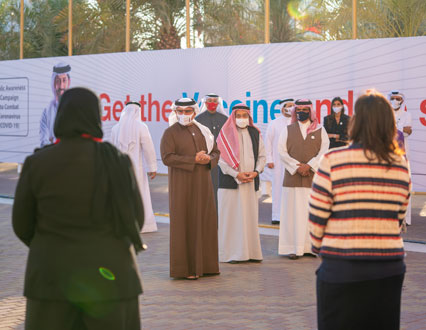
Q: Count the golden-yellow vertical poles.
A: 6